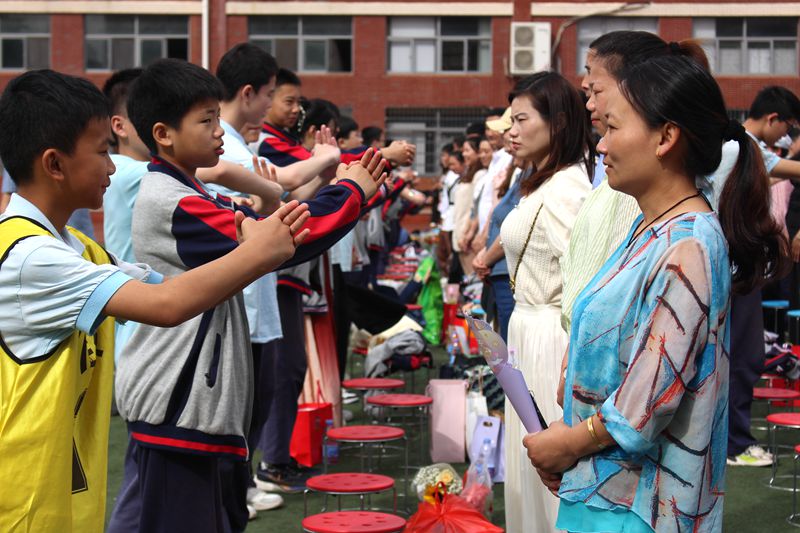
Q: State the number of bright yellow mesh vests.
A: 1